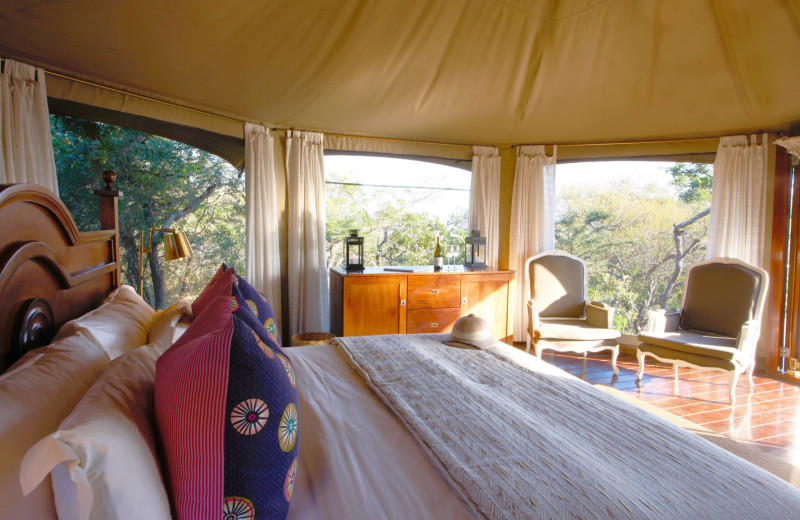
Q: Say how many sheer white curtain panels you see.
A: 6